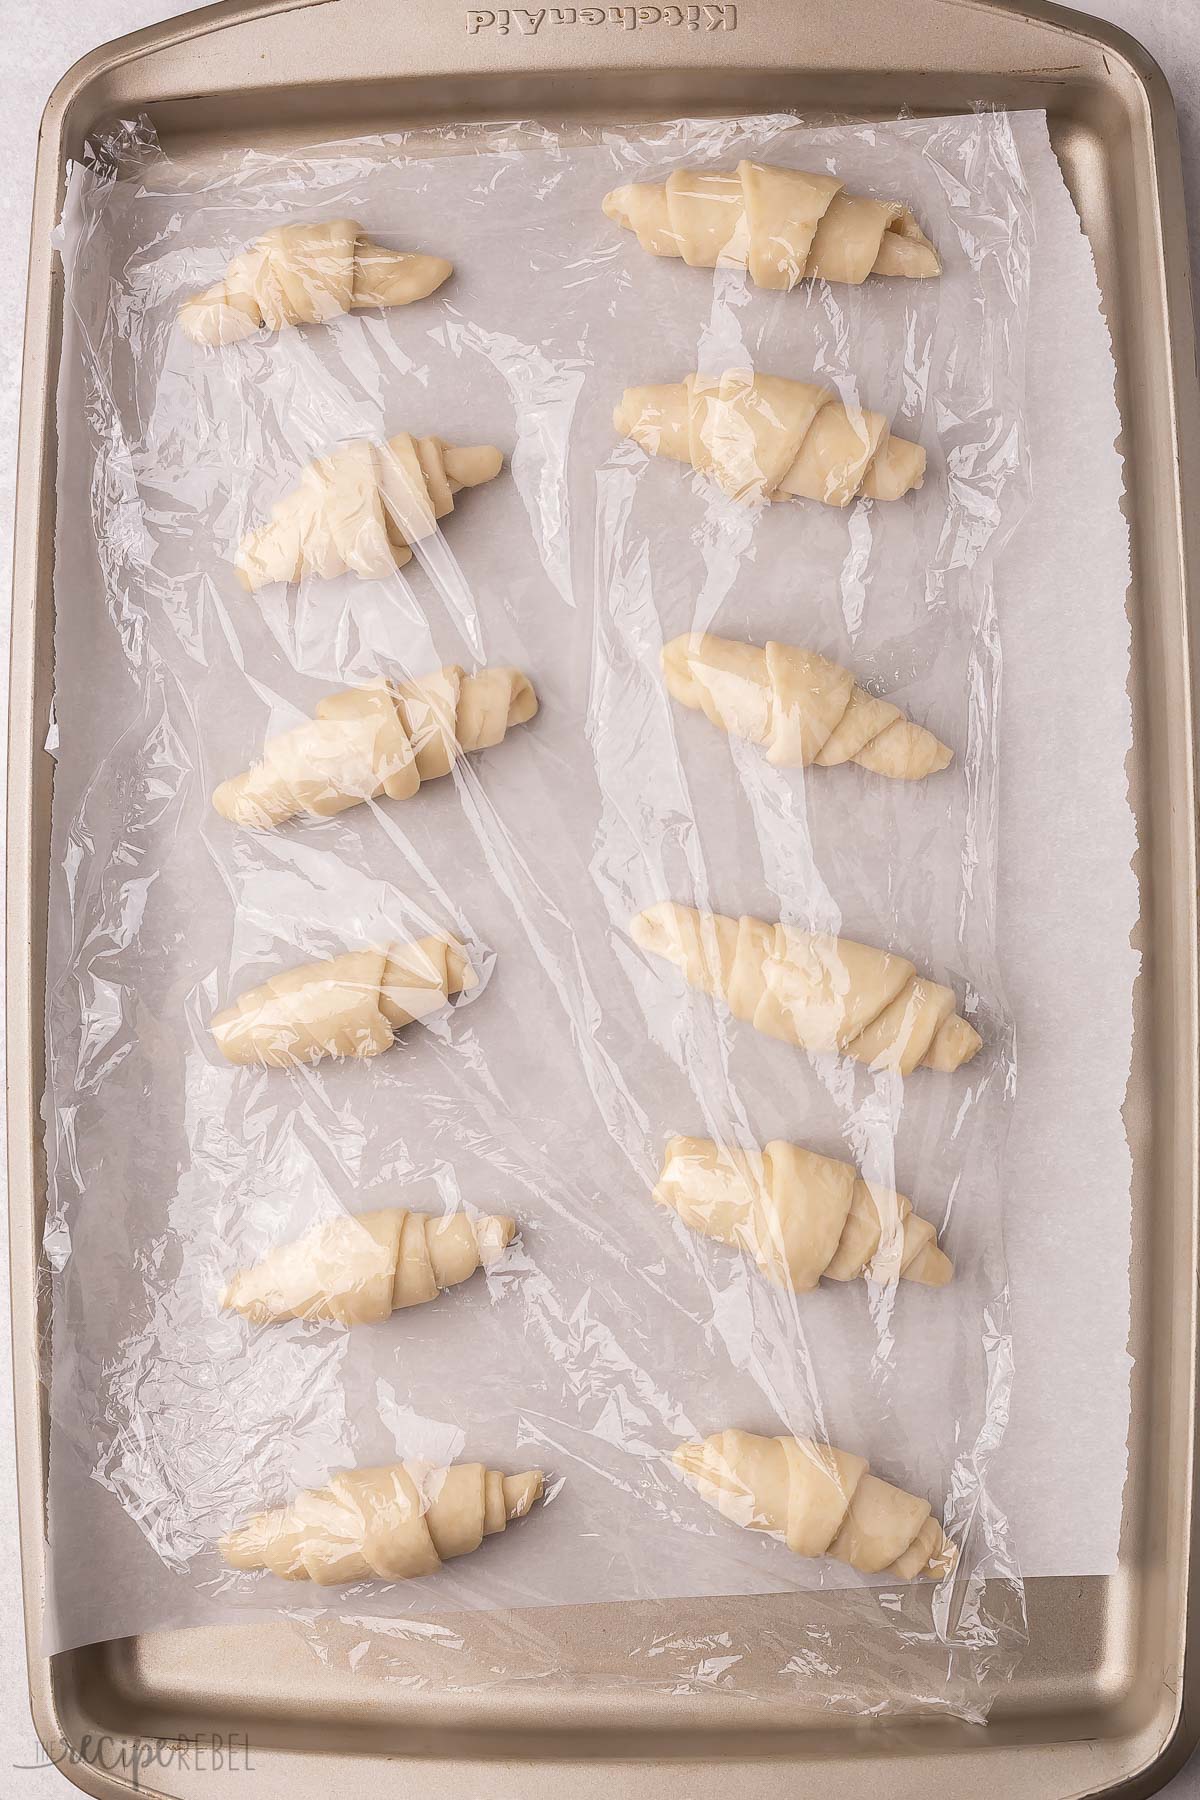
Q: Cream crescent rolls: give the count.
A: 12